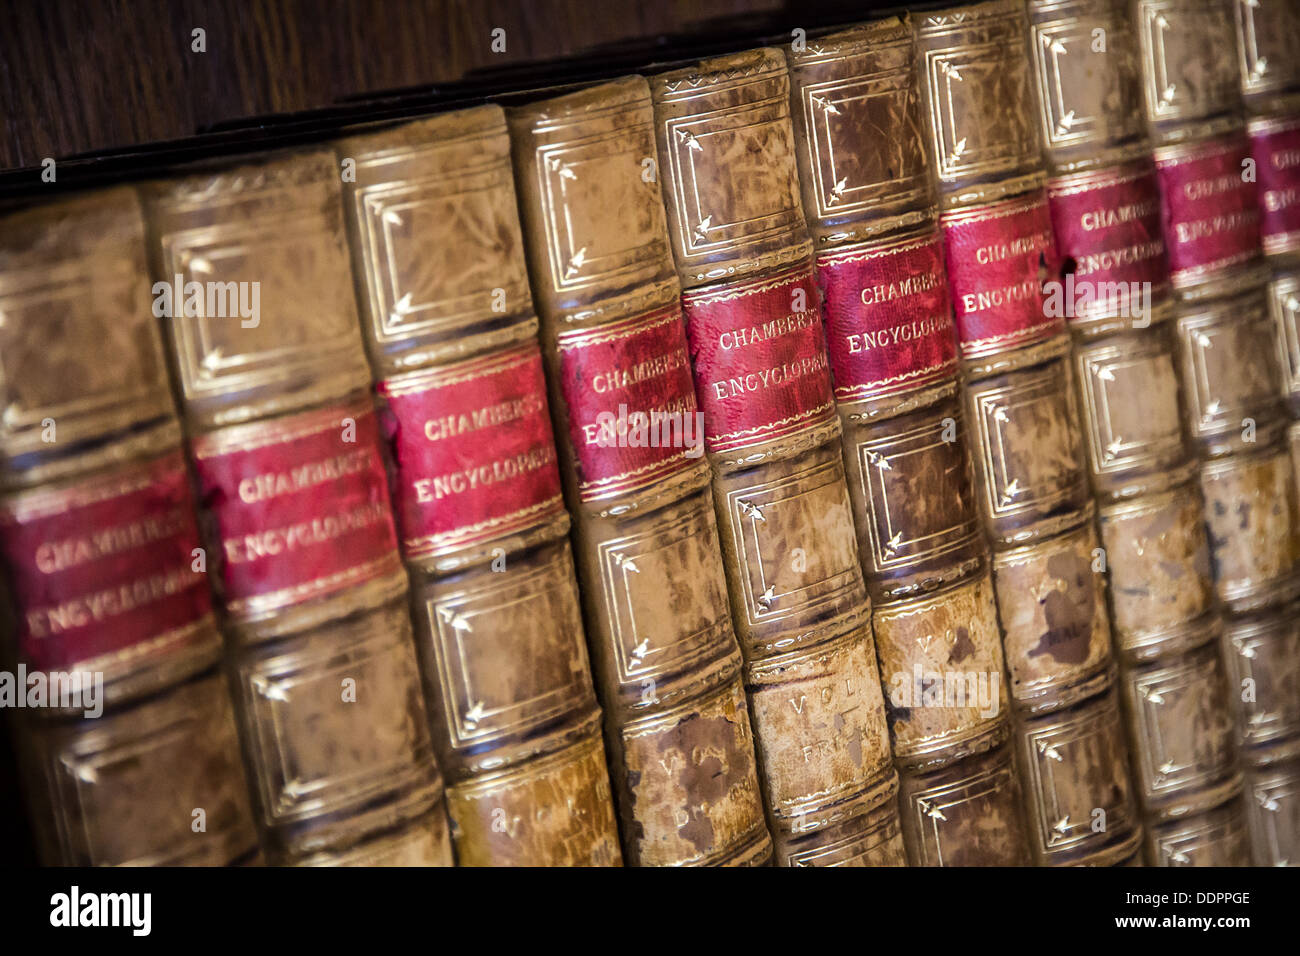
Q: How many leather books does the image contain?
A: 10